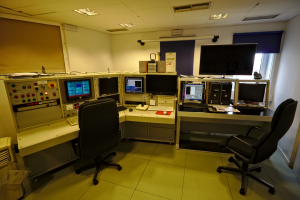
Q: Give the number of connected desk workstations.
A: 3